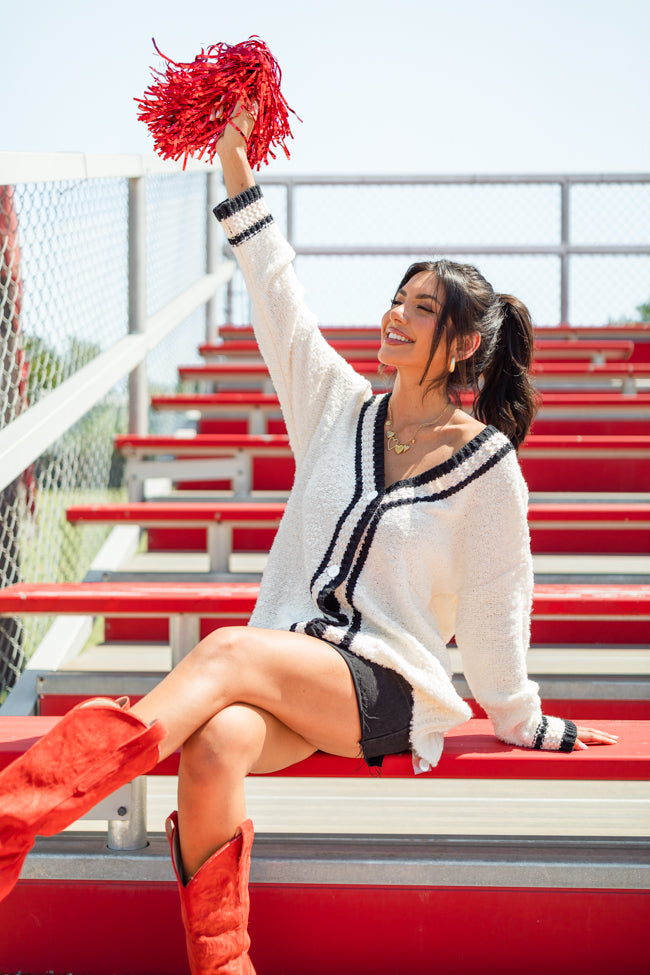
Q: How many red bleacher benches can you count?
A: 8